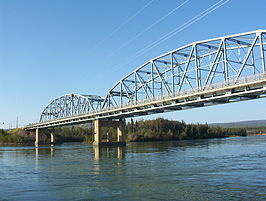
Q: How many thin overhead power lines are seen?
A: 4